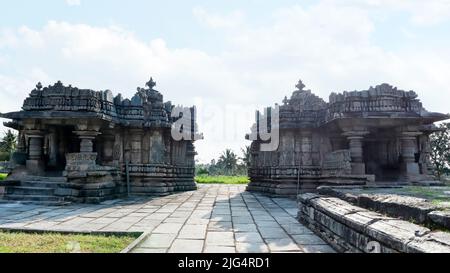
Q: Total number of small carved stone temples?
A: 2